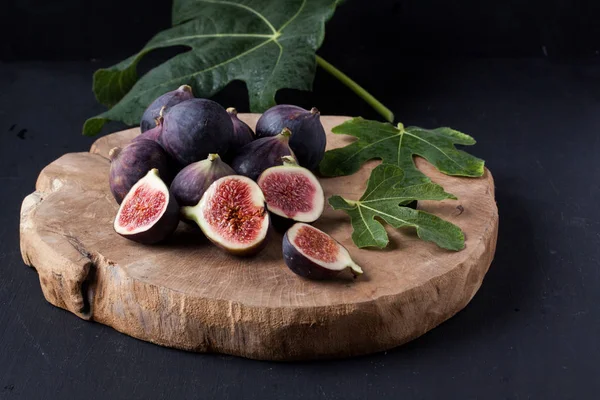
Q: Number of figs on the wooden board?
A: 12